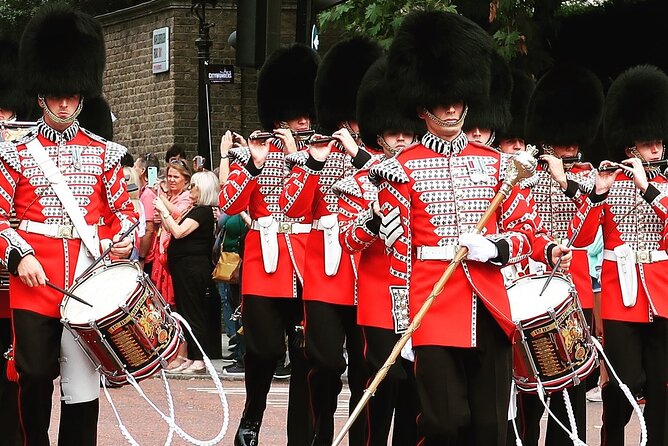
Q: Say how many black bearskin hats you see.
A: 11